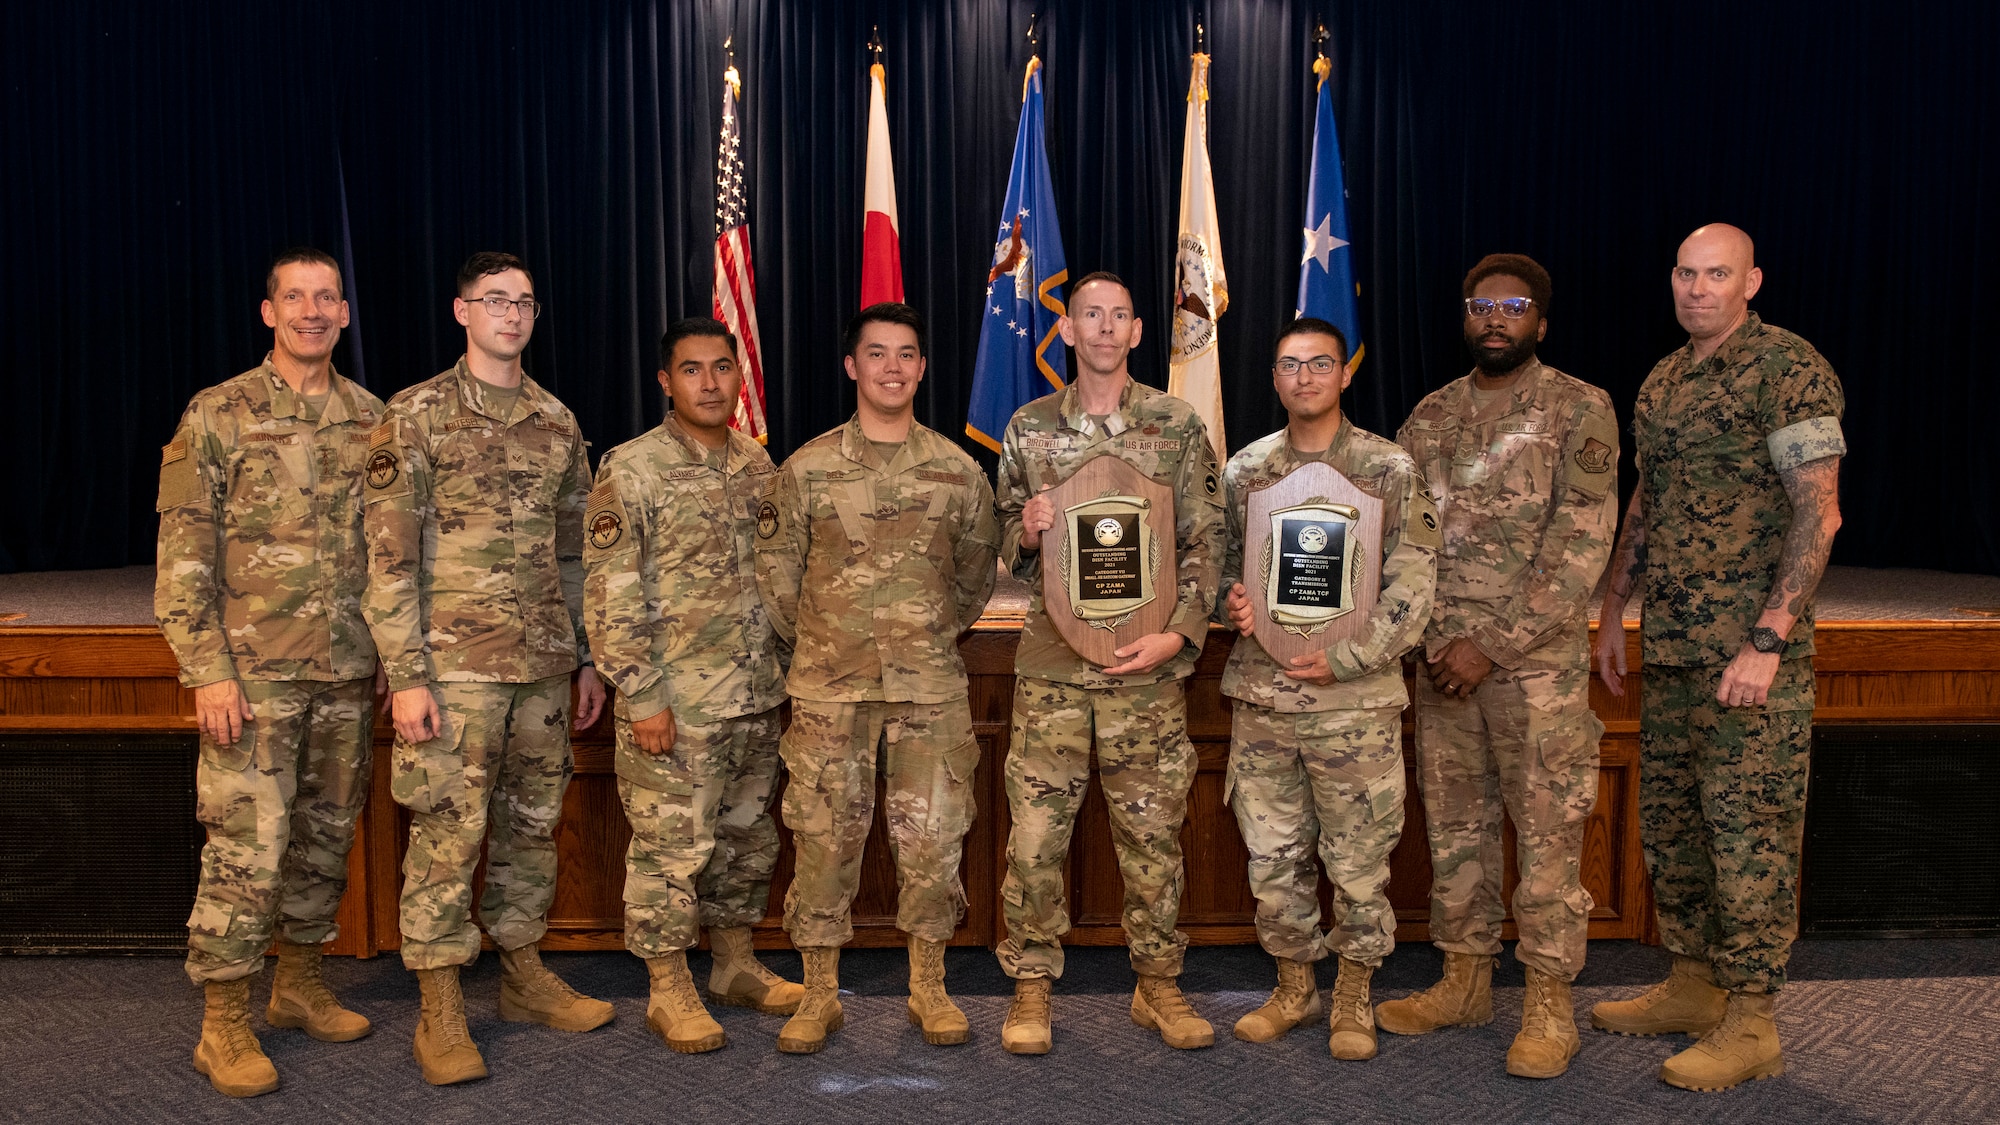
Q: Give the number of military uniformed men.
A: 8